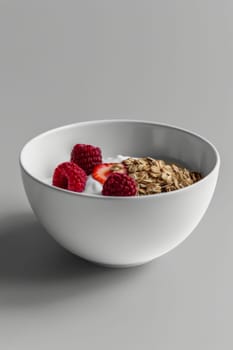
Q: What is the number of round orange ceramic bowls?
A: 0